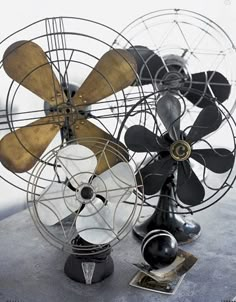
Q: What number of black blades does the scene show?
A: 8